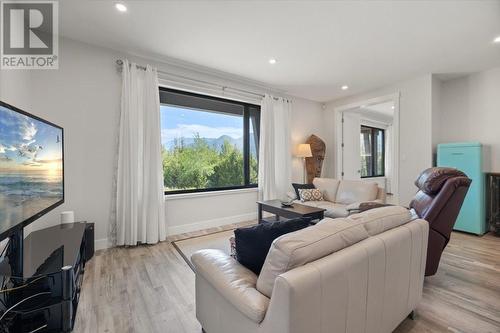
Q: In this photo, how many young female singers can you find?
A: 0